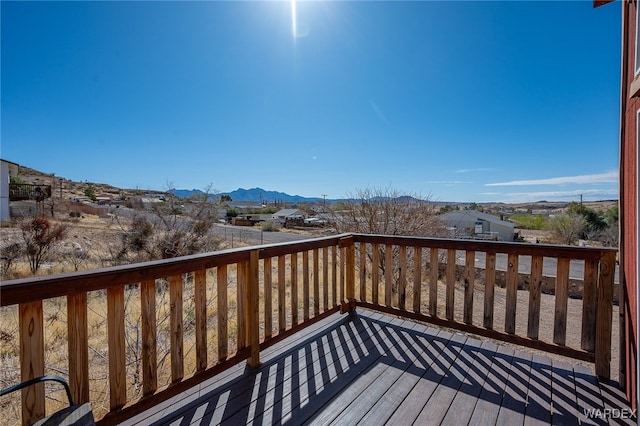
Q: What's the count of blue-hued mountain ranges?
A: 1